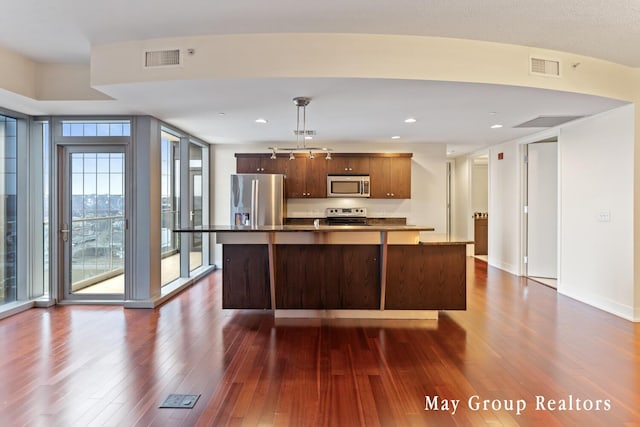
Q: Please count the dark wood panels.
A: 3